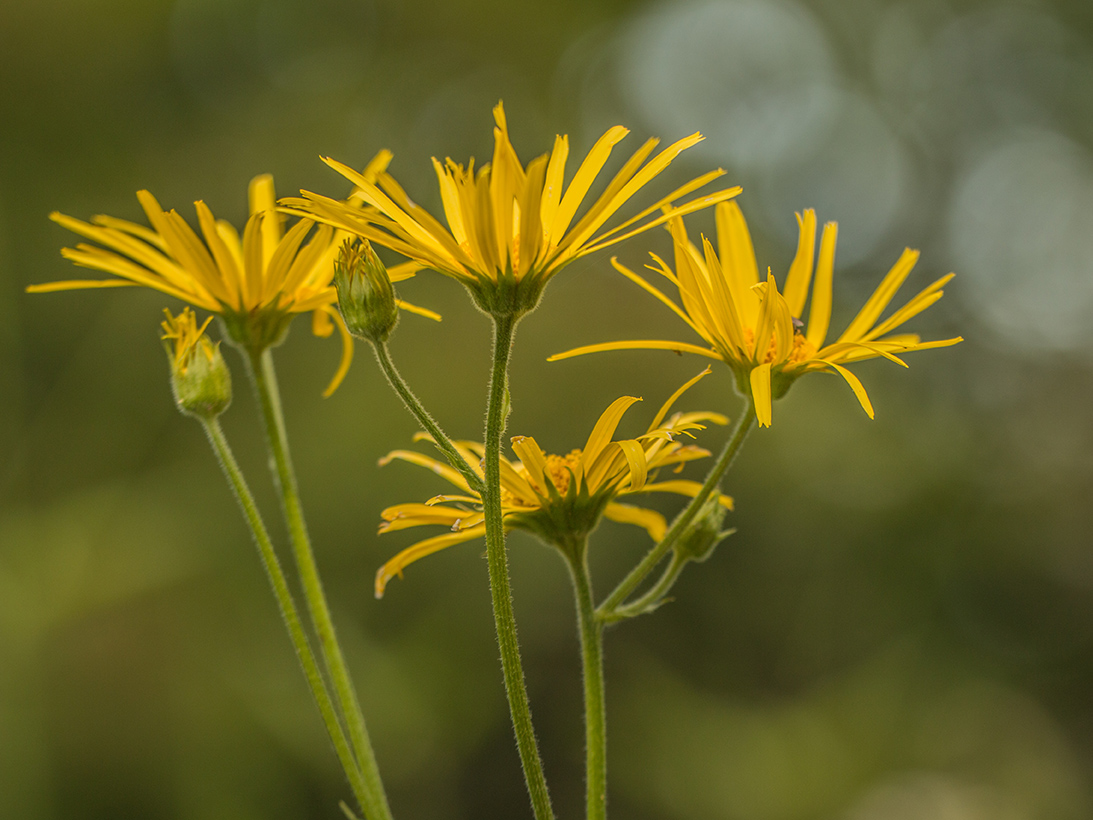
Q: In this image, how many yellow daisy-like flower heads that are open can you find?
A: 4